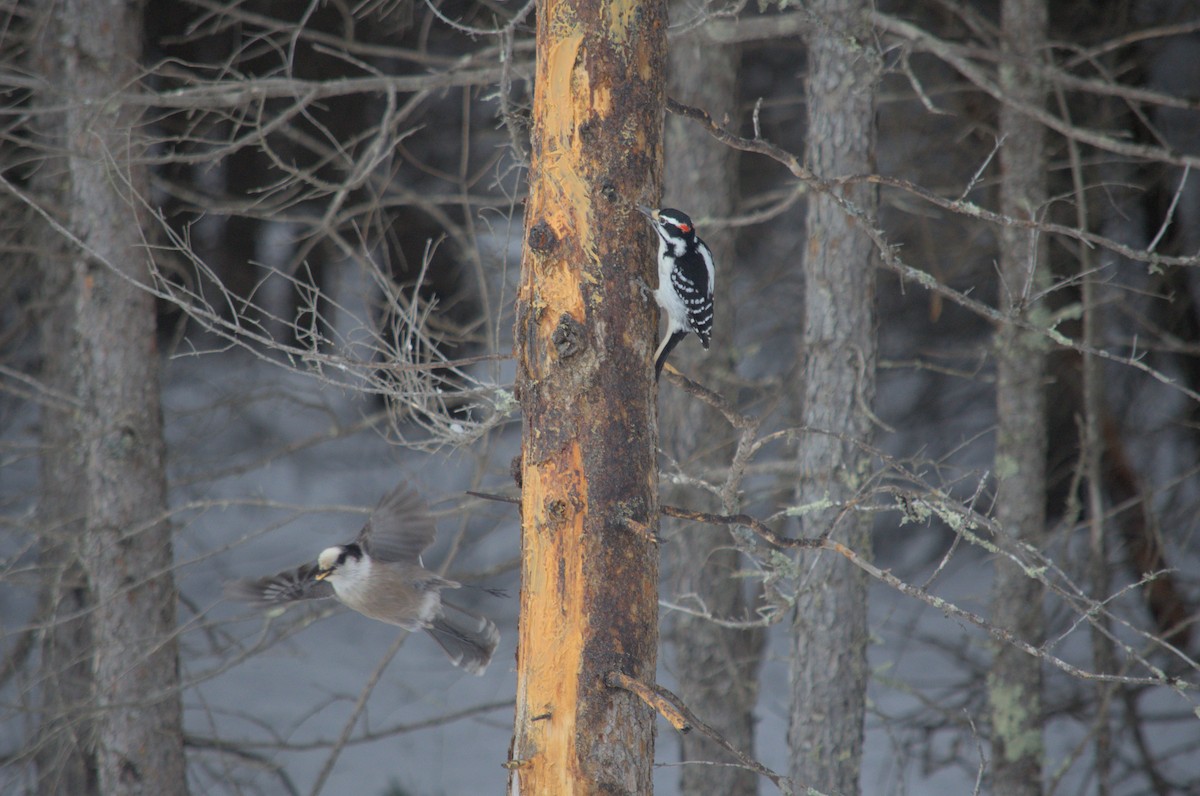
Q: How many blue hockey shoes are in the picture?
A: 0